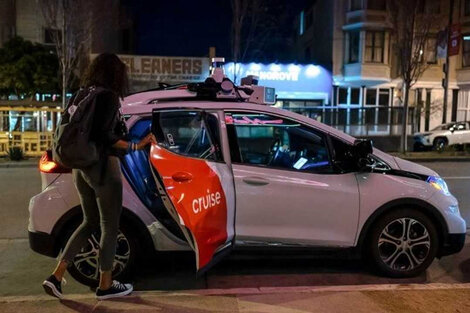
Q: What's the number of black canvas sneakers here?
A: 2